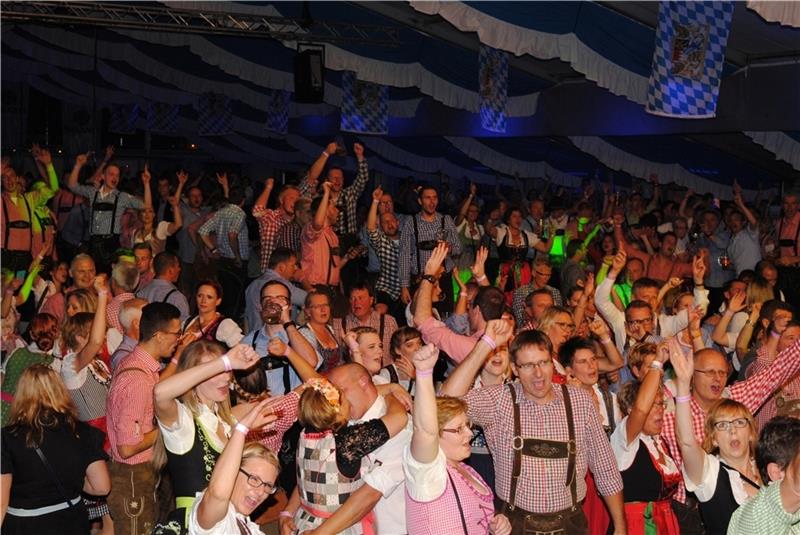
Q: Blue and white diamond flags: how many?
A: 7